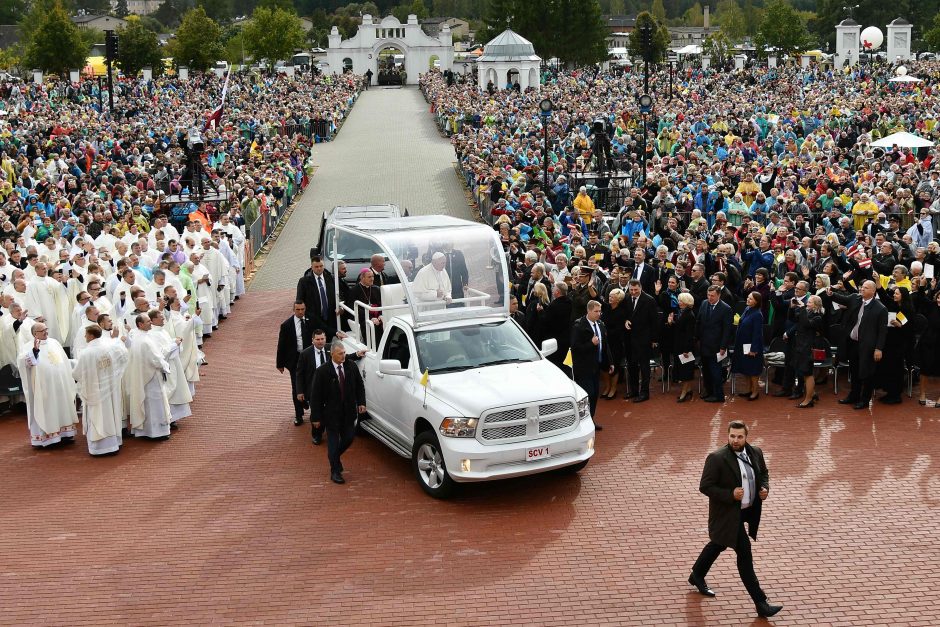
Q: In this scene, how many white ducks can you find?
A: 0